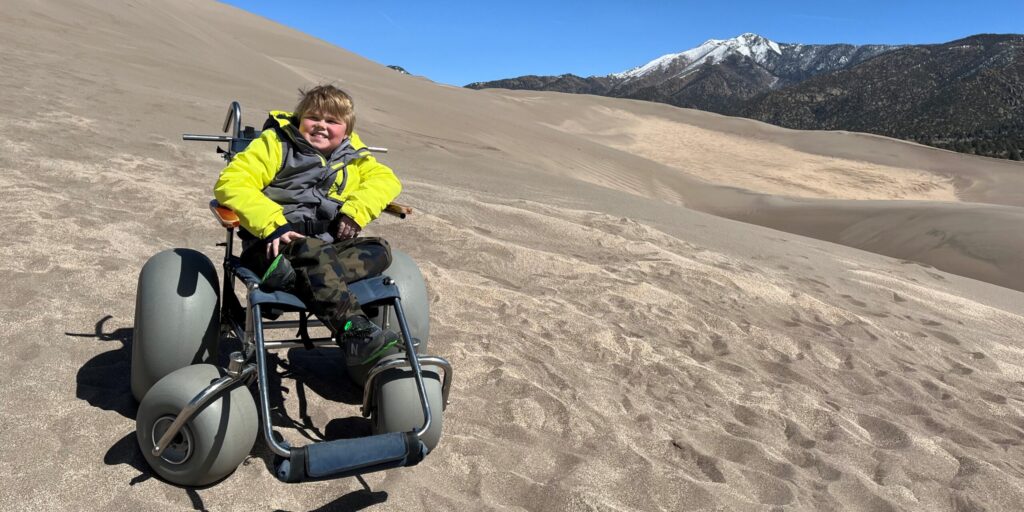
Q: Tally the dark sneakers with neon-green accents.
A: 2